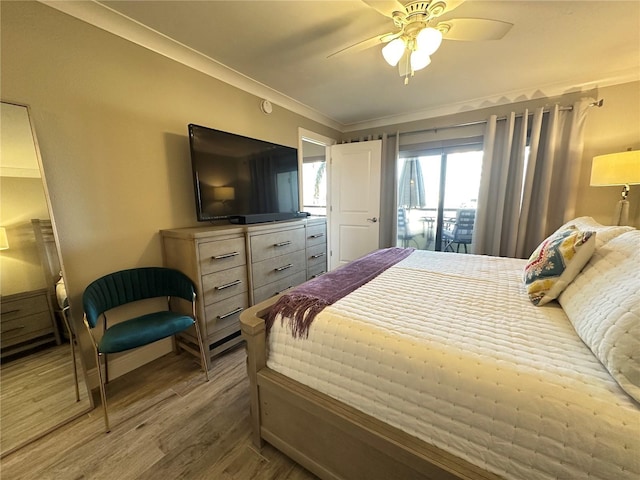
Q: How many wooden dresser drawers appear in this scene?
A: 9